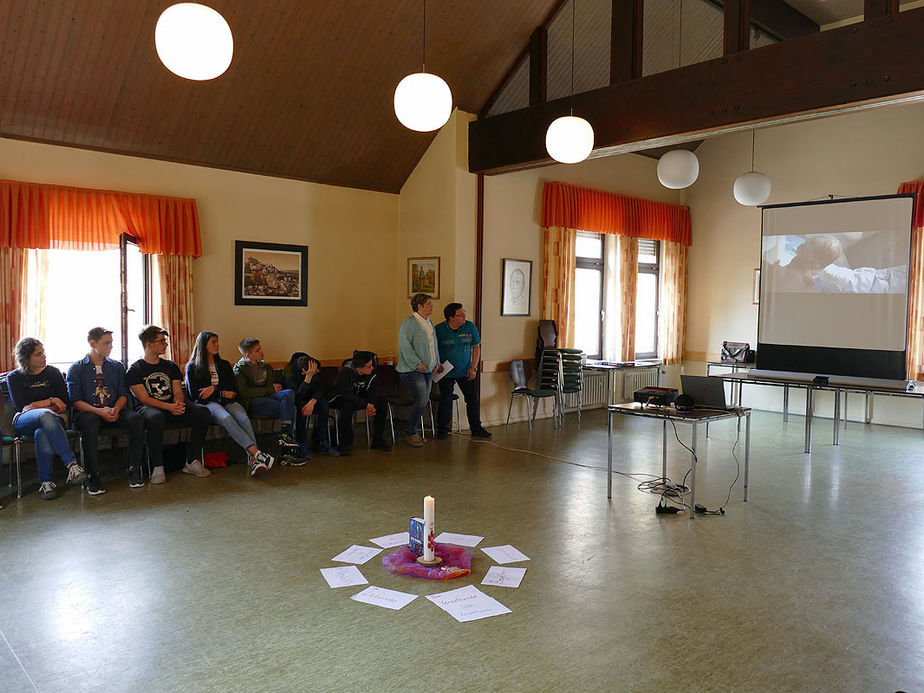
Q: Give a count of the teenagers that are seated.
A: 7